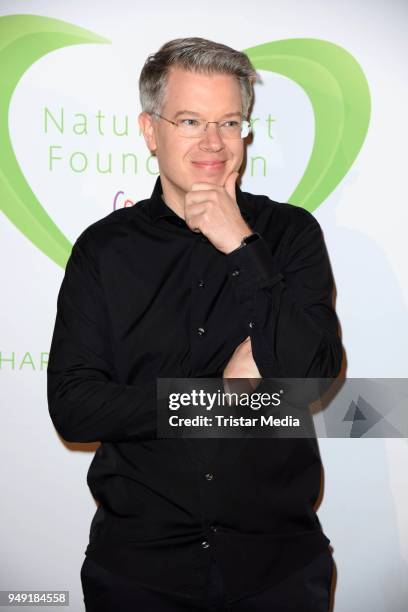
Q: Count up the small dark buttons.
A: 7